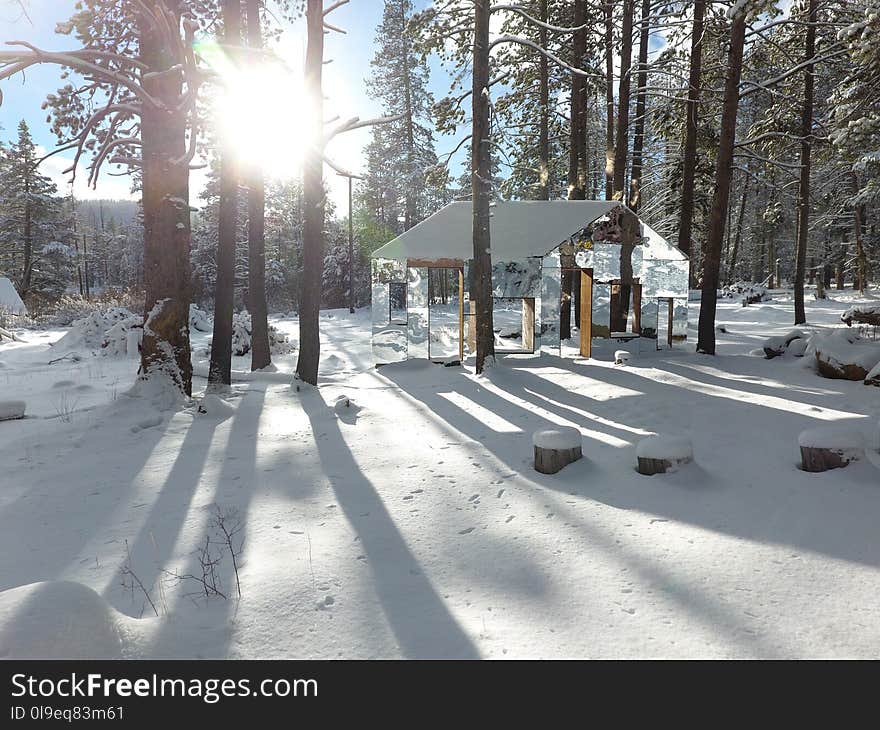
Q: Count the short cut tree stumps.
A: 3